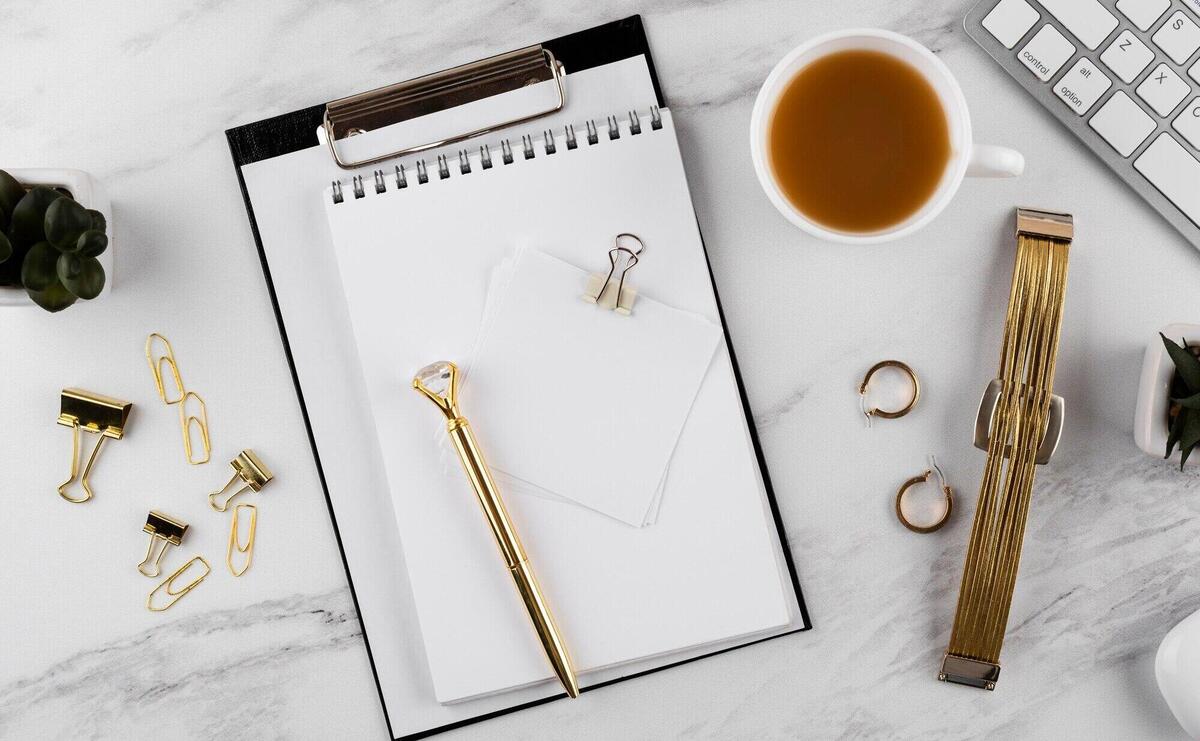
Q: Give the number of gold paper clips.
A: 4